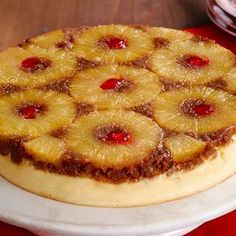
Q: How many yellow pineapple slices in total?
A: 12